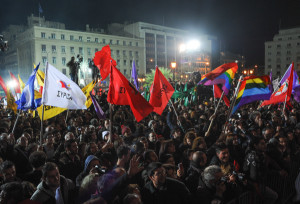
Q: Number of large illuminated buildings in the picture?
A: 3